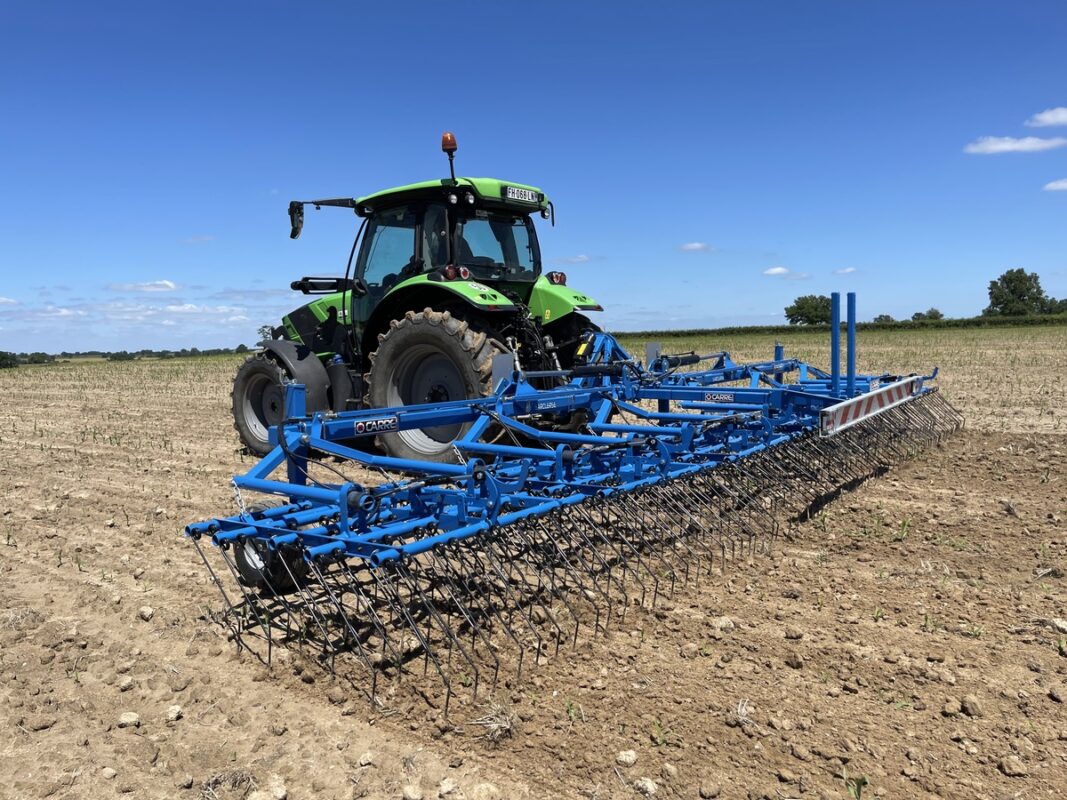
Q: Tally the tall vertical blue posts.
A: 2